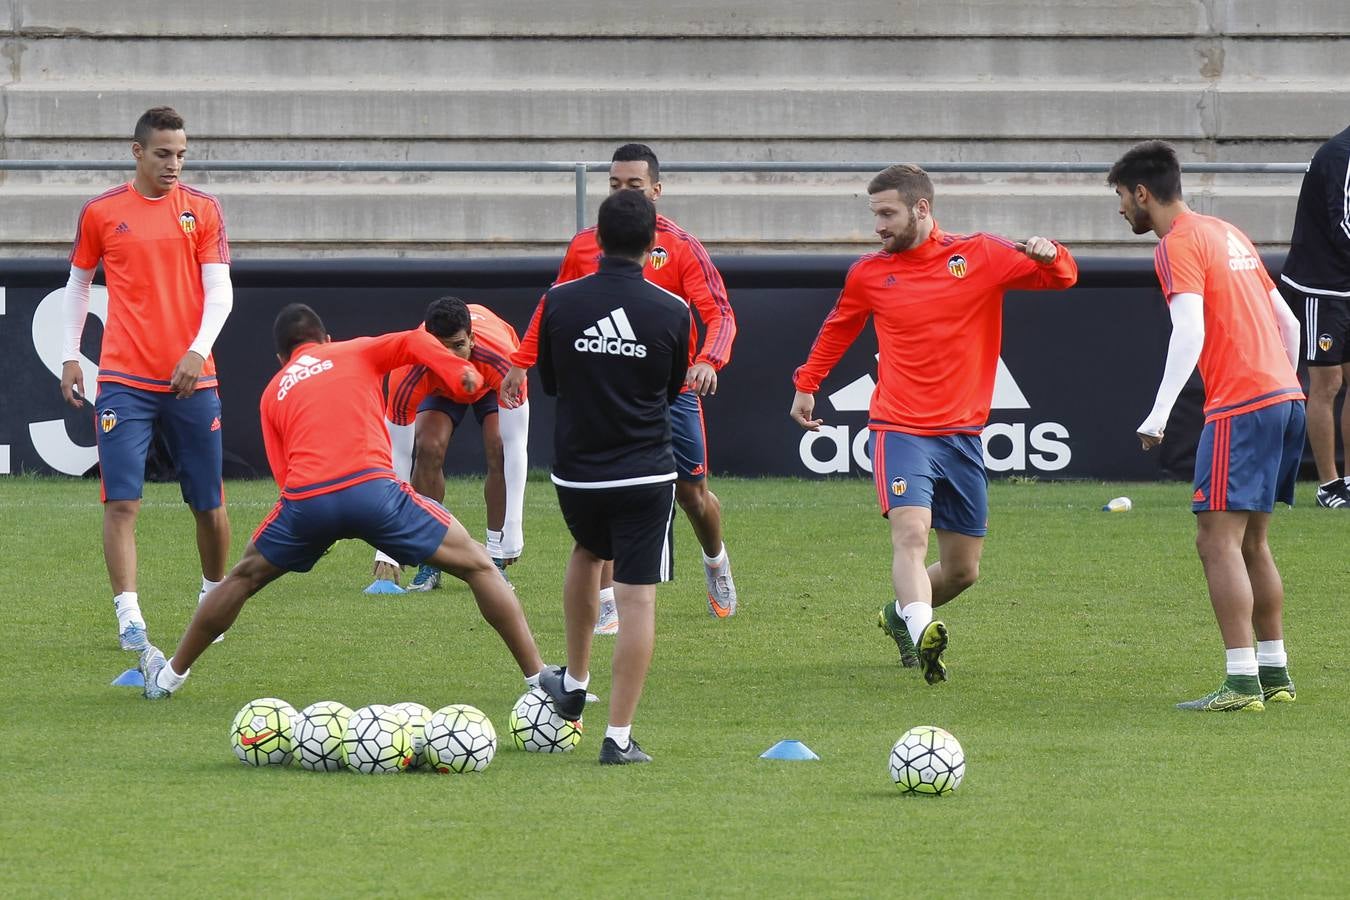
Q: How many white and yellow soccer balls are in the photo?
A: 7